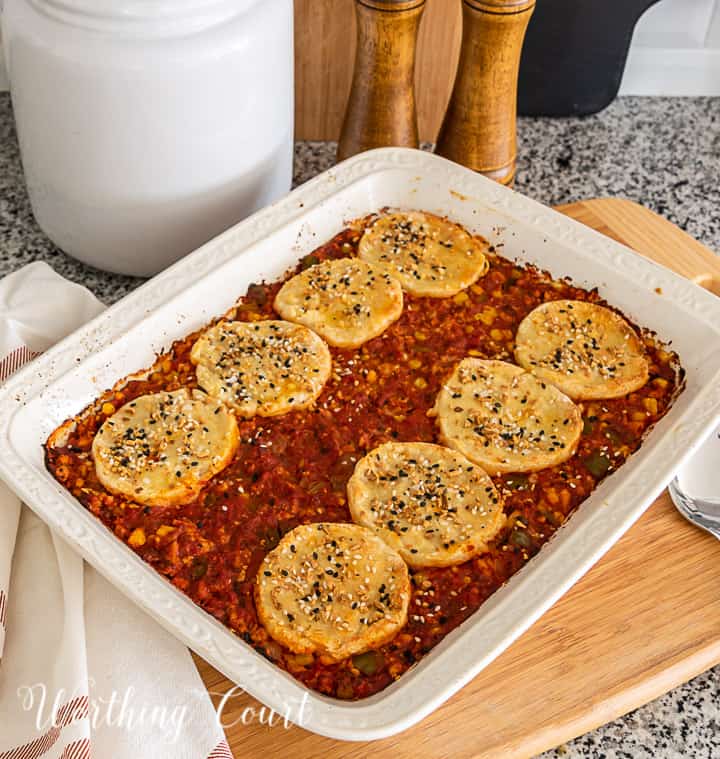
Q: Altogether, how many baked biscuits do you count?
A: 8